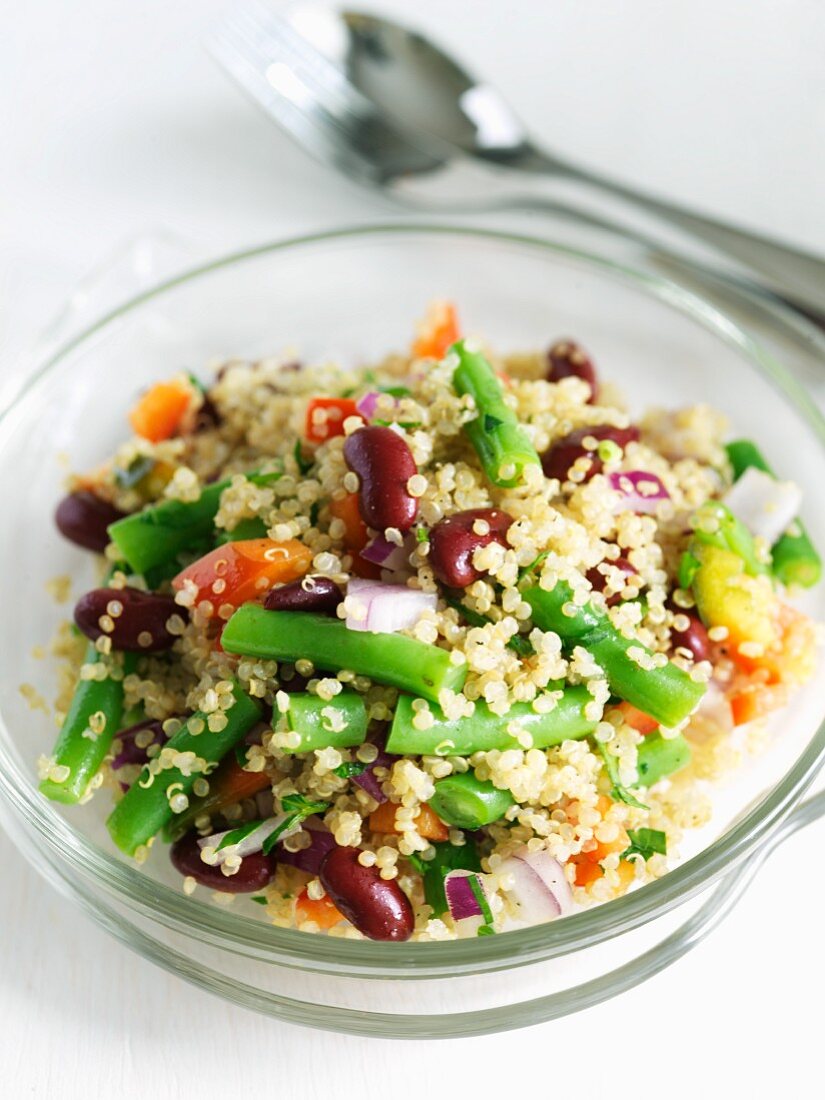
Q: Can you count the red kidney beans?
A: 11